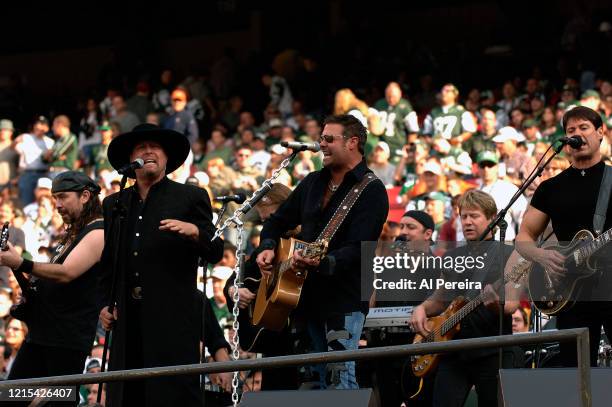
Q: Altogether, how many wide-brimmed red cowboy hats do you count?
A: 0